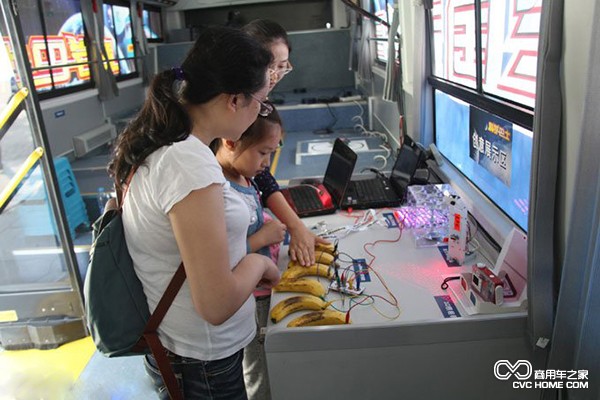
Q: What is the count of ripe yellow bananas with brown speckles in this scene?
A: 6